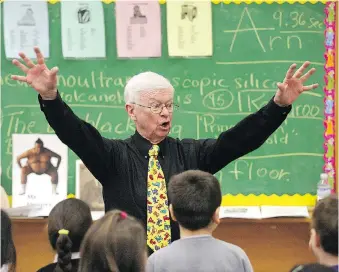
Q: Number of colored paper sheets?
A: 4